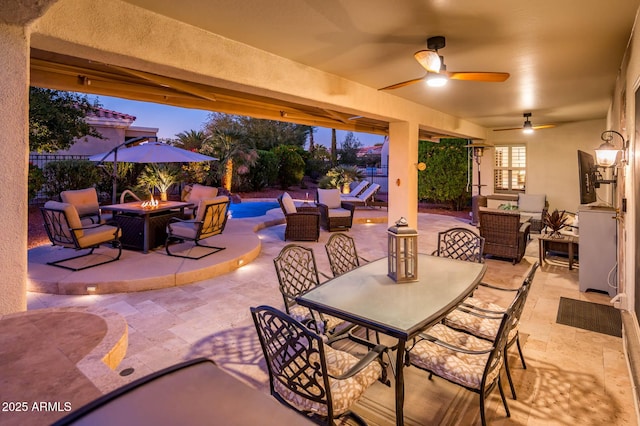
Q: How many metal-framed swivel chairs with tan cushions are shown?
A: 4